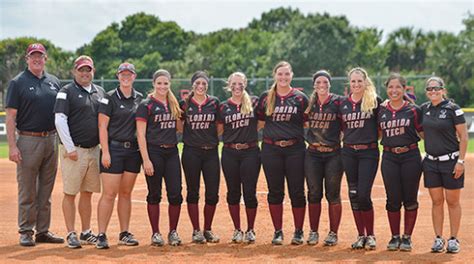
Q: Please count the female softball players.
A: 7